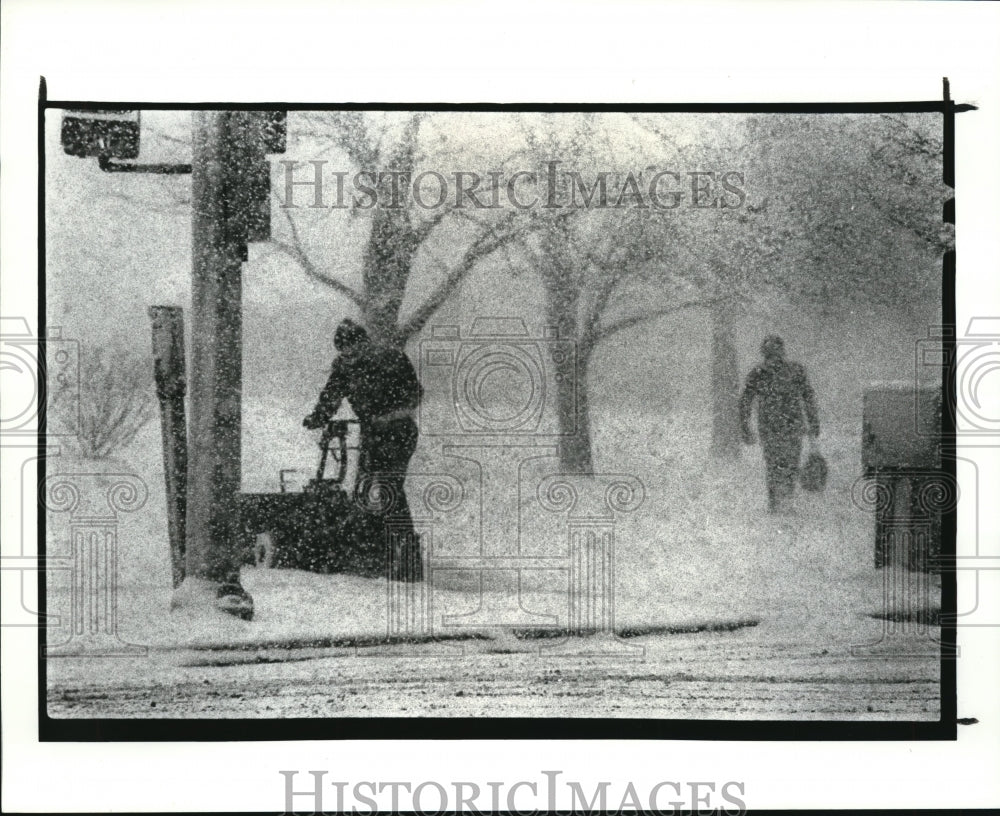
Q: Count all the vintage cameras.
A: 3